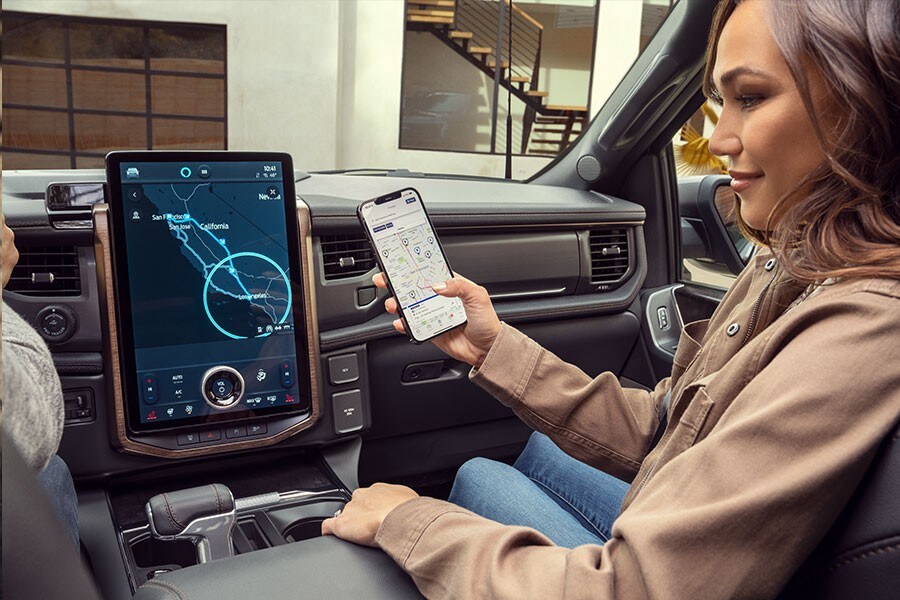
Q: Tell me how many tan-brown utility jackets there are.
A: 1